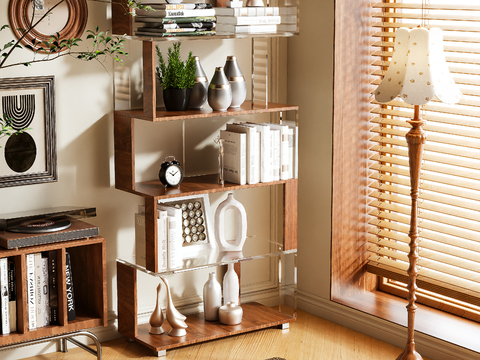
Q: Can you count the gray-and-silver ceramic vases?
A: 3